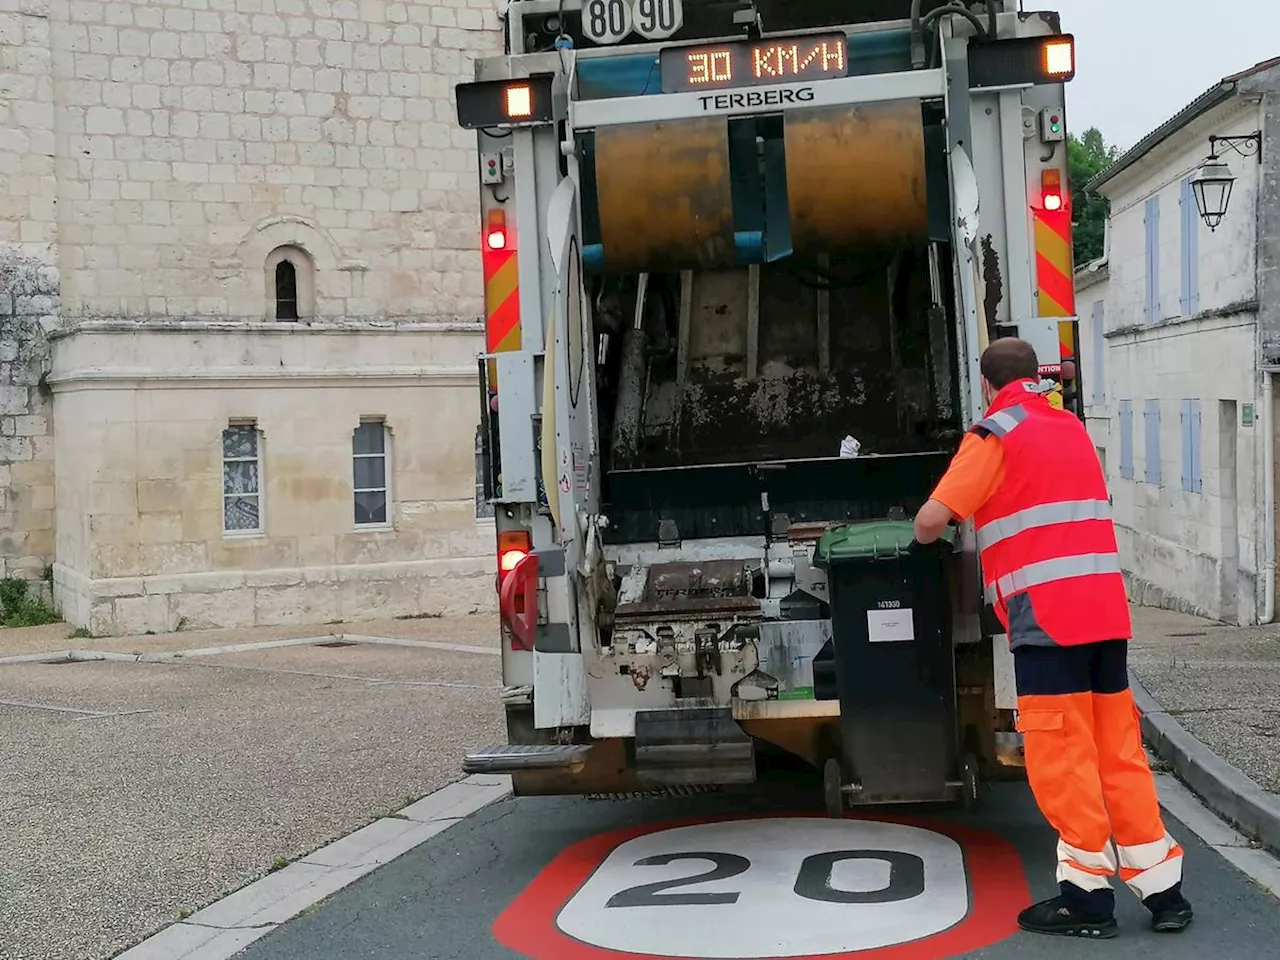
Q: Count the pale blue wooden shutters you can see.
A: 6